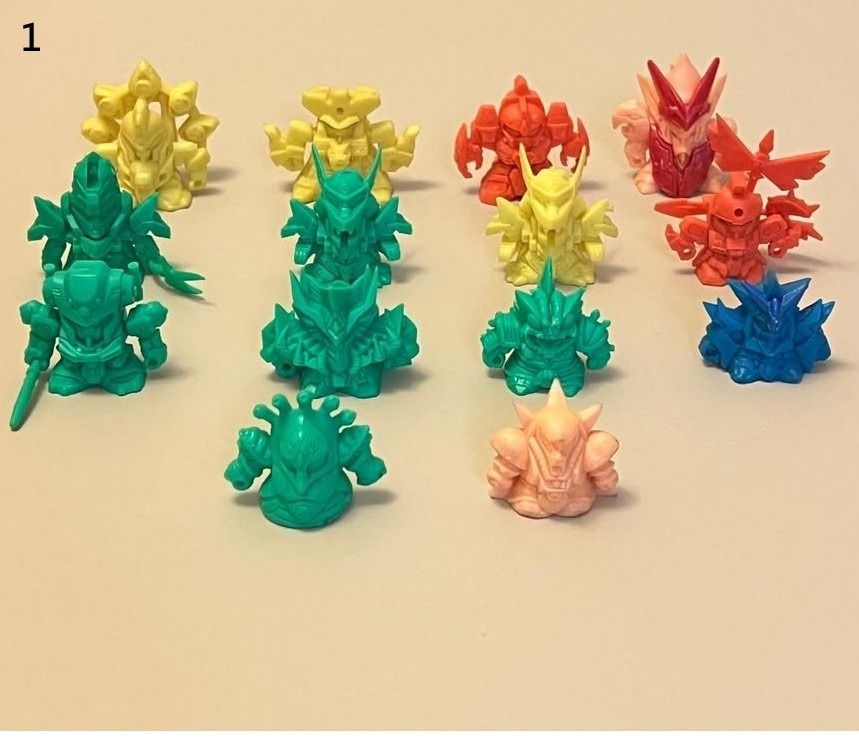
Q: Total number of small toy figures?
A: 14